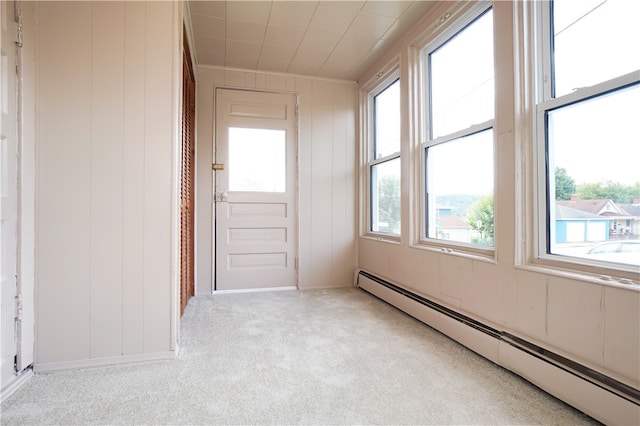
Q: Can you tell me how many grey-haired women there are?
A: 0